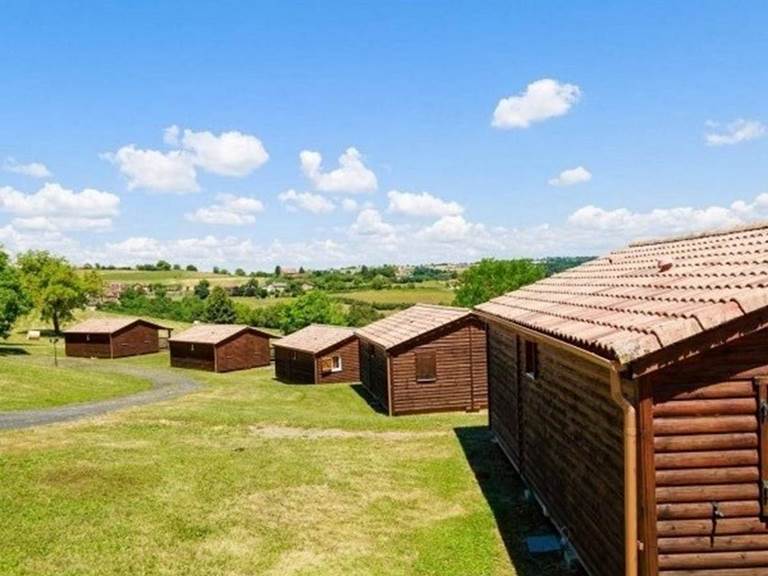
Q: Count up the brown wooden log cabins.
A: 5